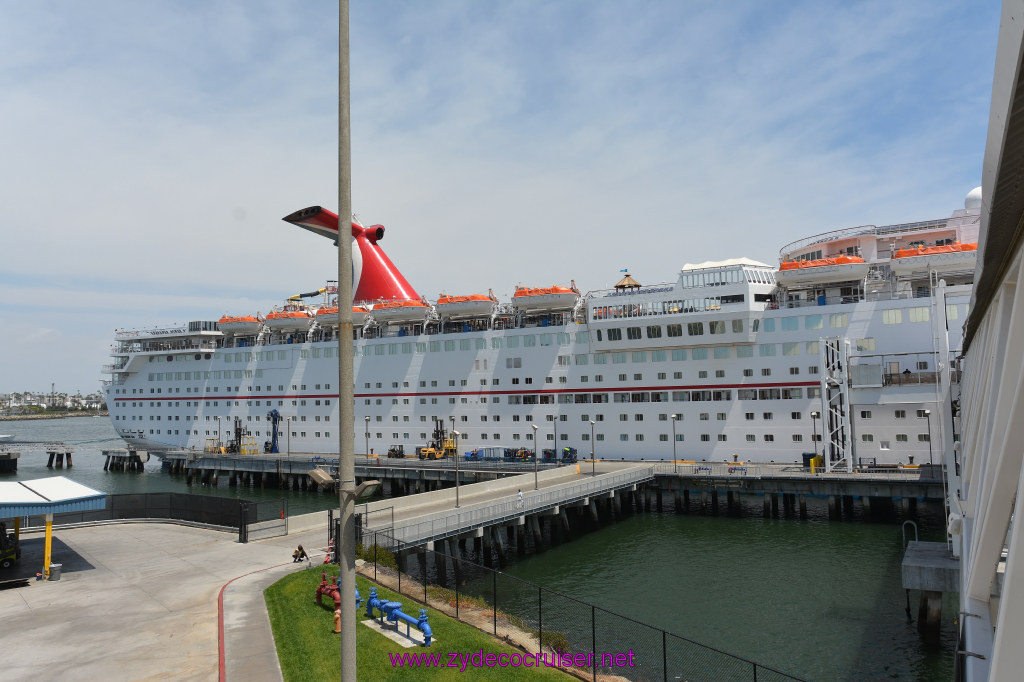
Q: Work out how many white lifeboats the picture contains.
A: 8